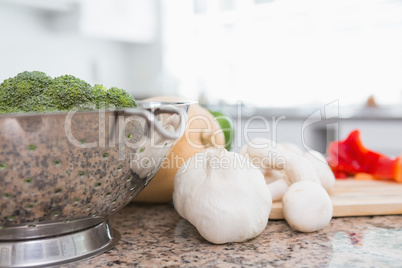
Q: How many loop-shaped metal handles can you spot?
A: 1